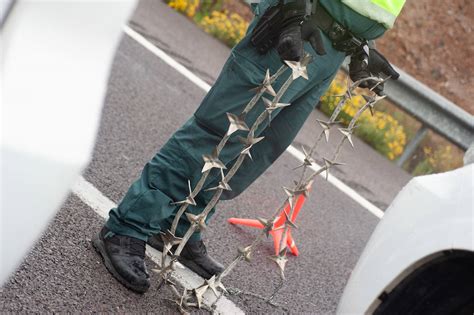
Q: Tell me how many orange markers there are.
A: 1